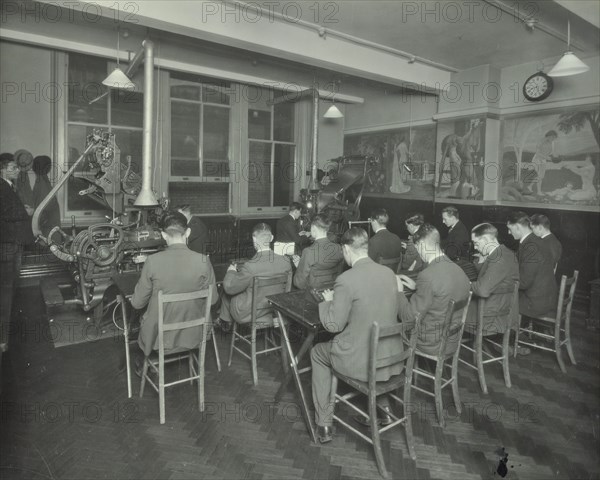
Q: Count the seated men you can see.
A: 13